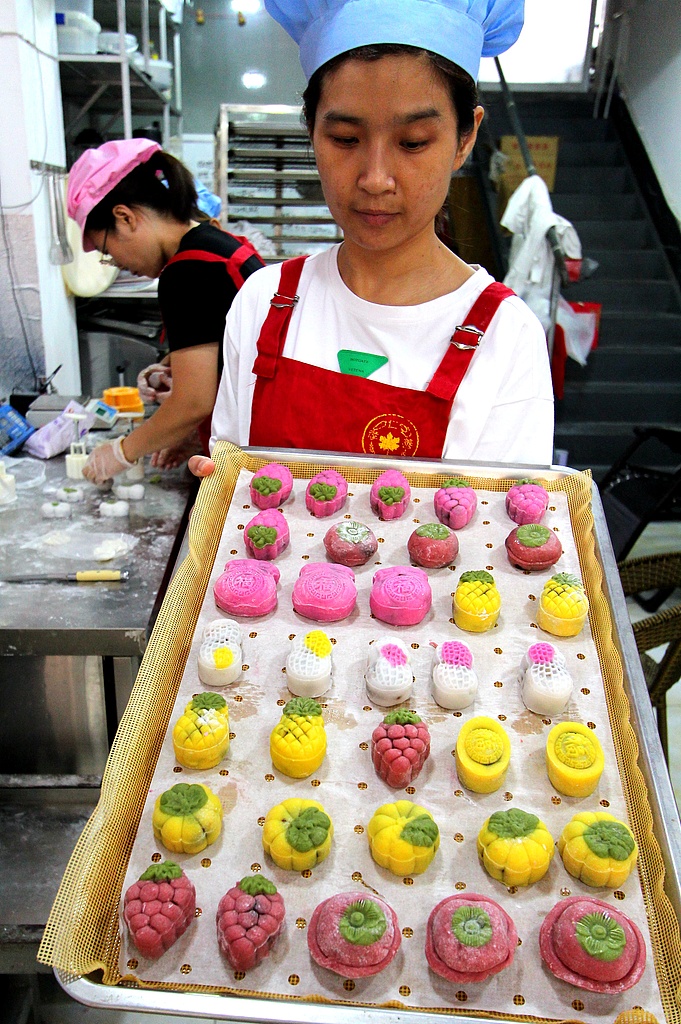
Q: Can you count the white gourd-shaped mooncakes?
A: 5